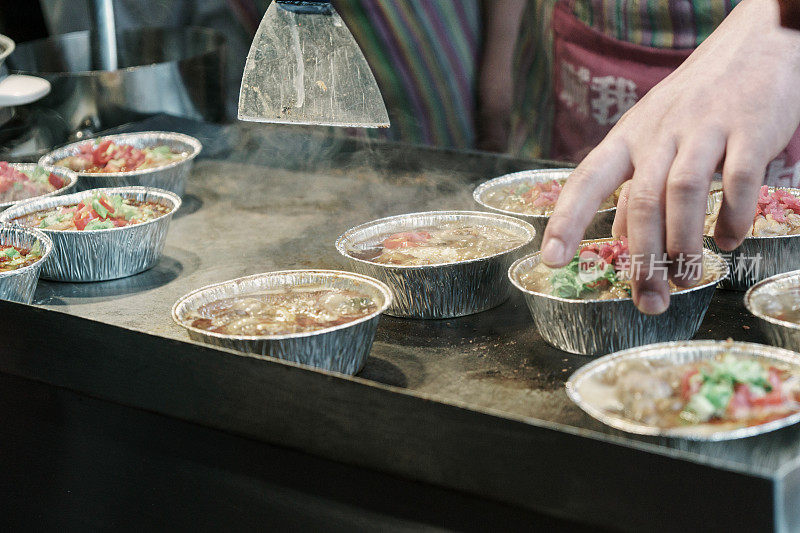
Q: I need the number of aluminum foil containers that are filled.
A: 11